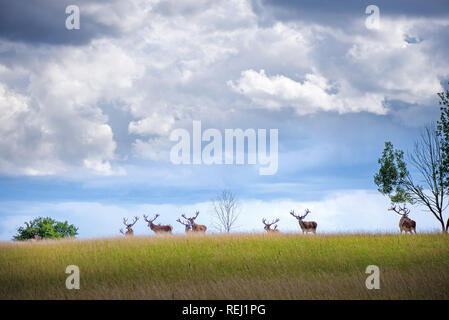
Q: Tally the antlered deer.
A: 7